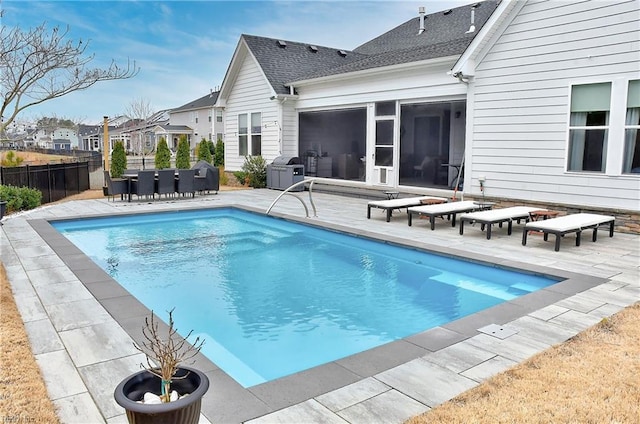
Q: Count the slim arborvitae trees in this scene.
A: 5